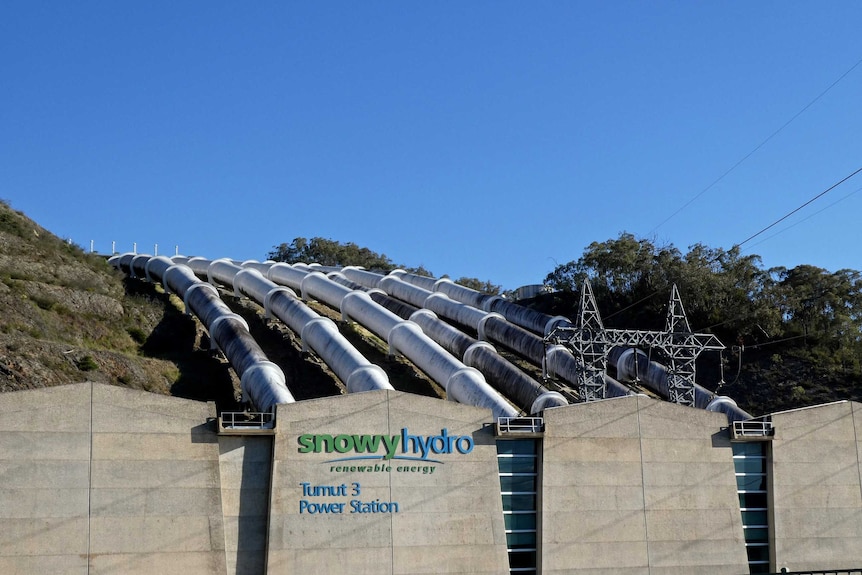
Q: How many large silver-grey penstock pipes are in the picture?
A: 6